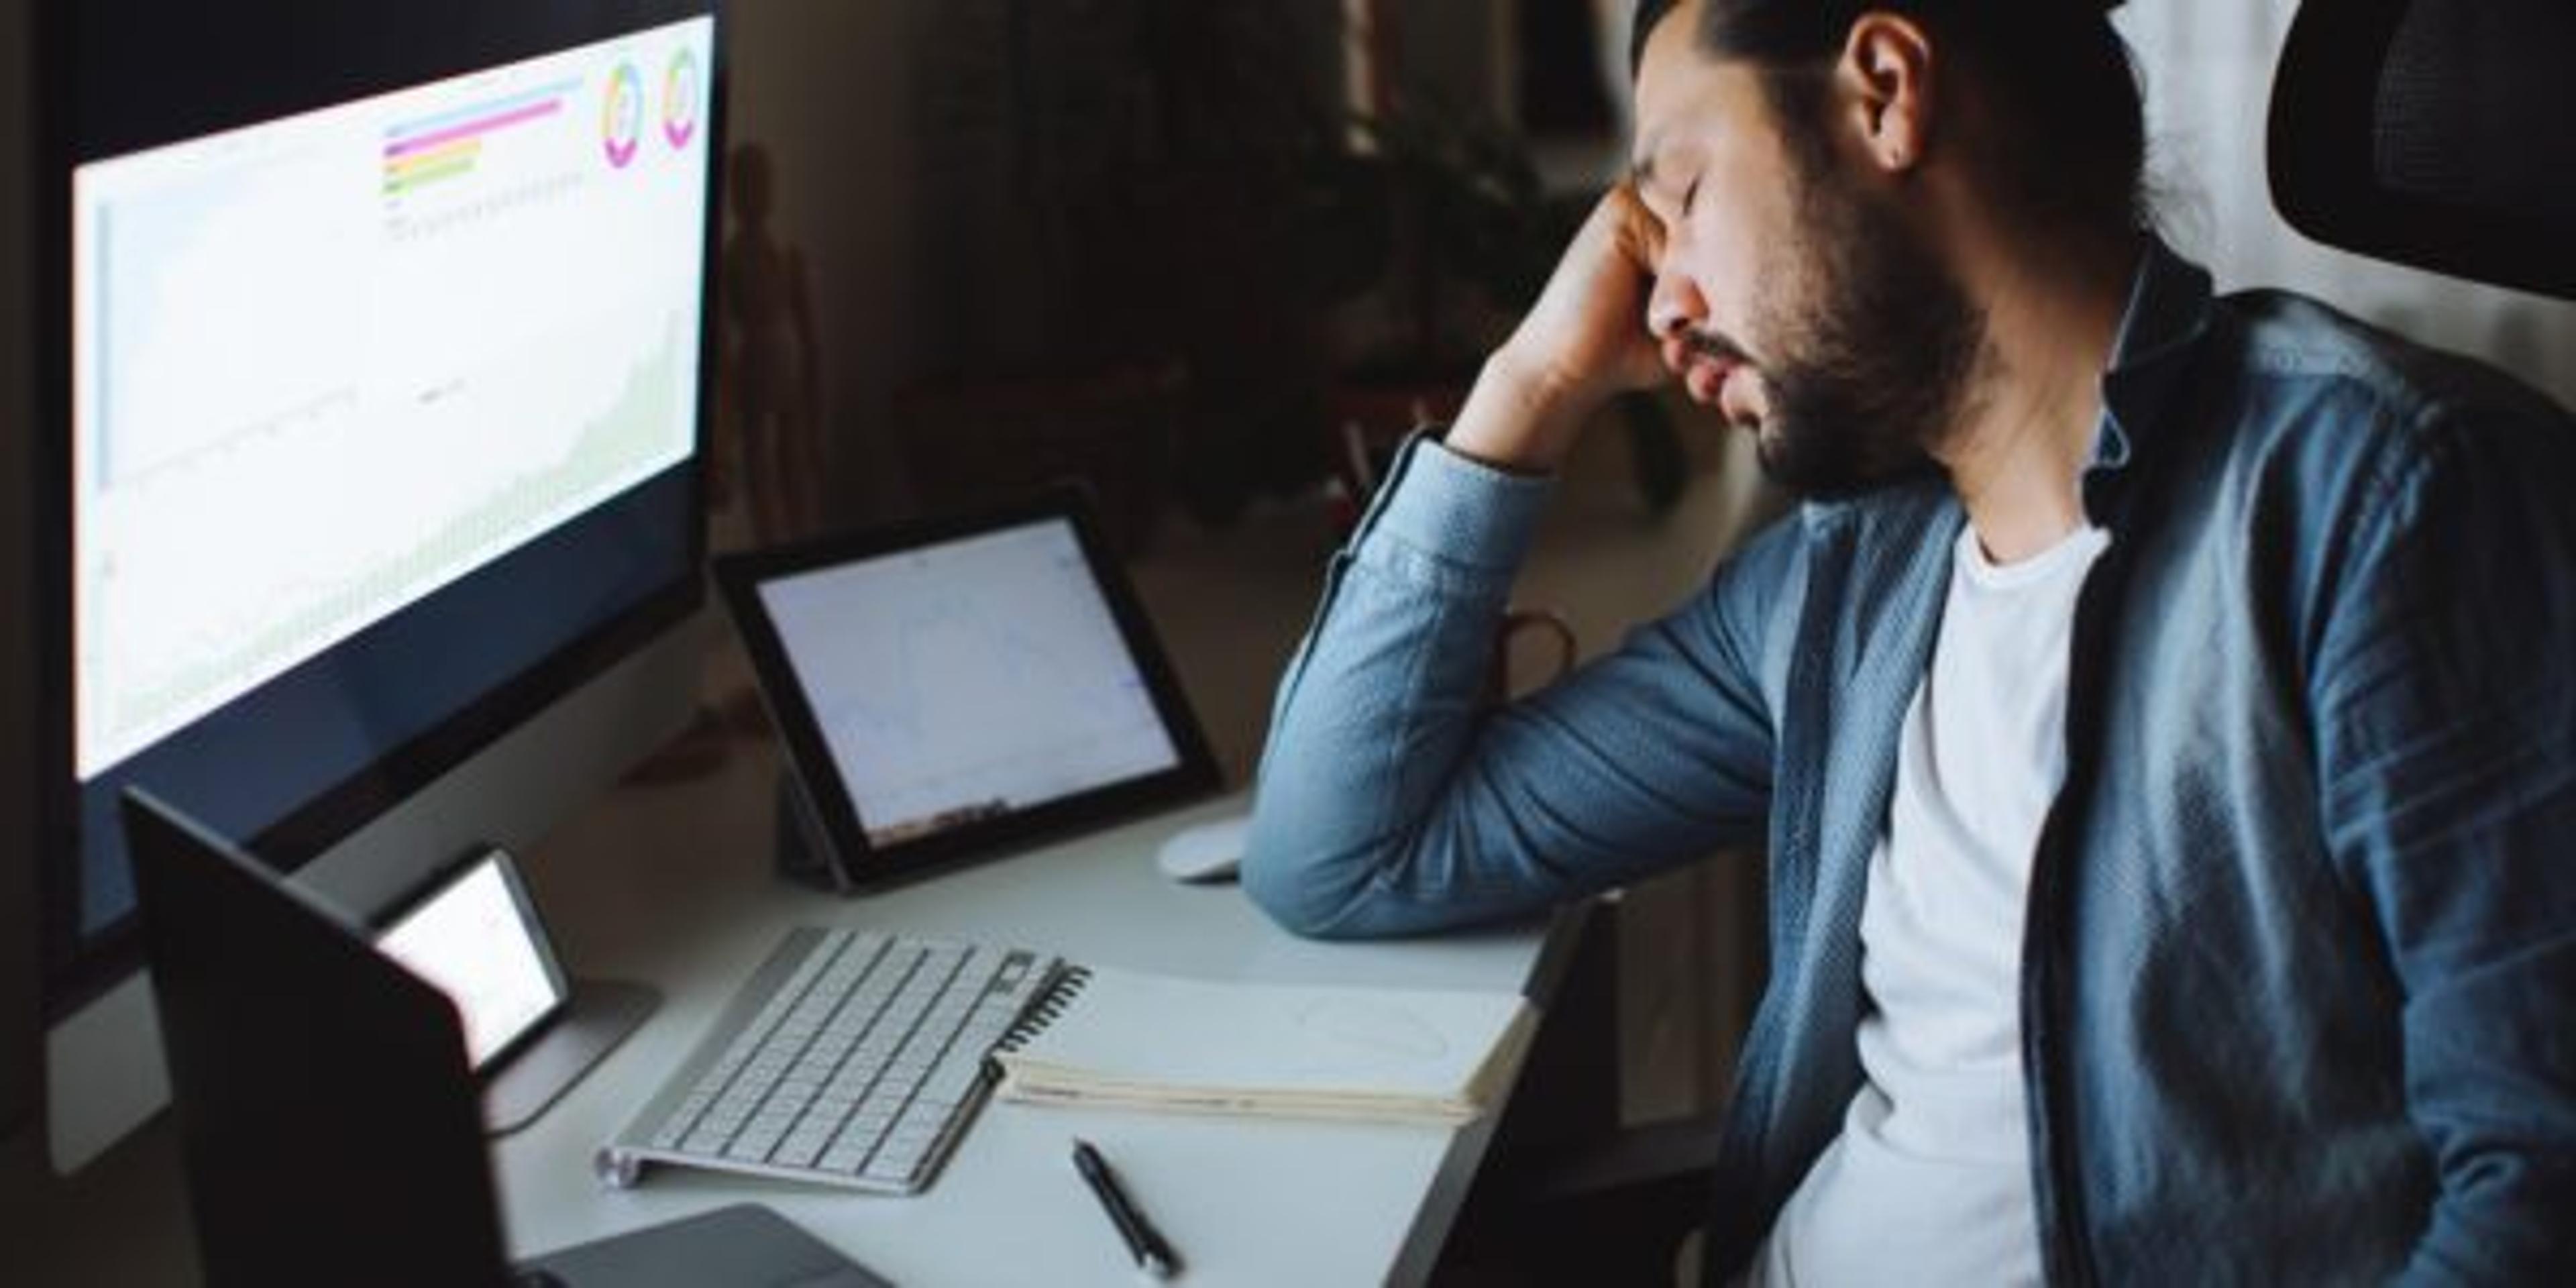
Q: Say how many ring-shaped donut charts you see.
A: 2